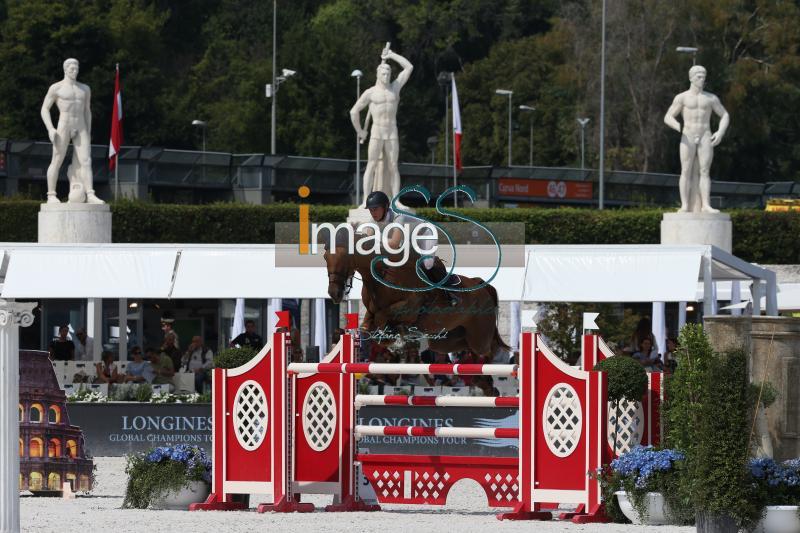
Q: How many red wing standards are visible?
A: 4